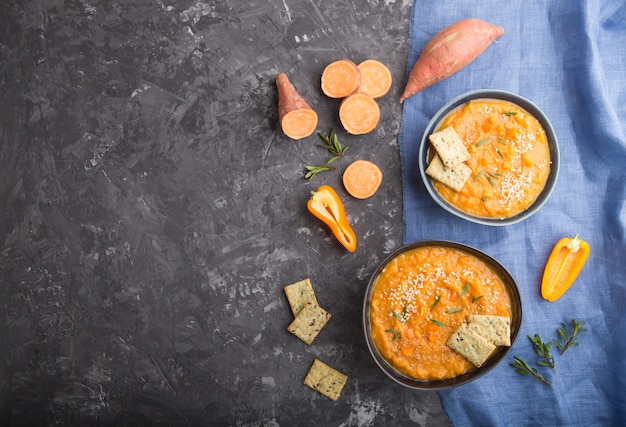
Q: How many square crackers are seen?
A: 7